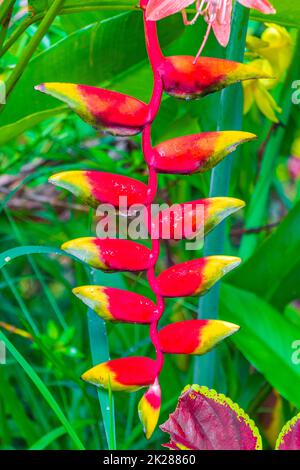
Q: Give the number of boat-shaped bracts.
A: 11